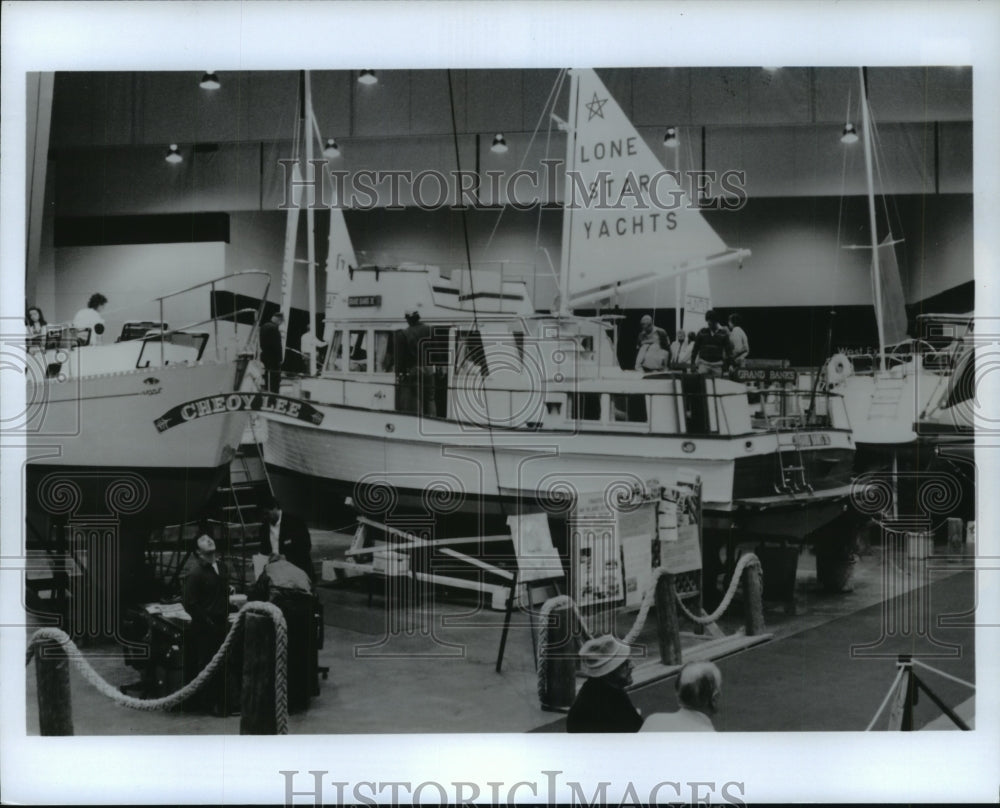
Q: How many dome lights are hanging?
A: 7